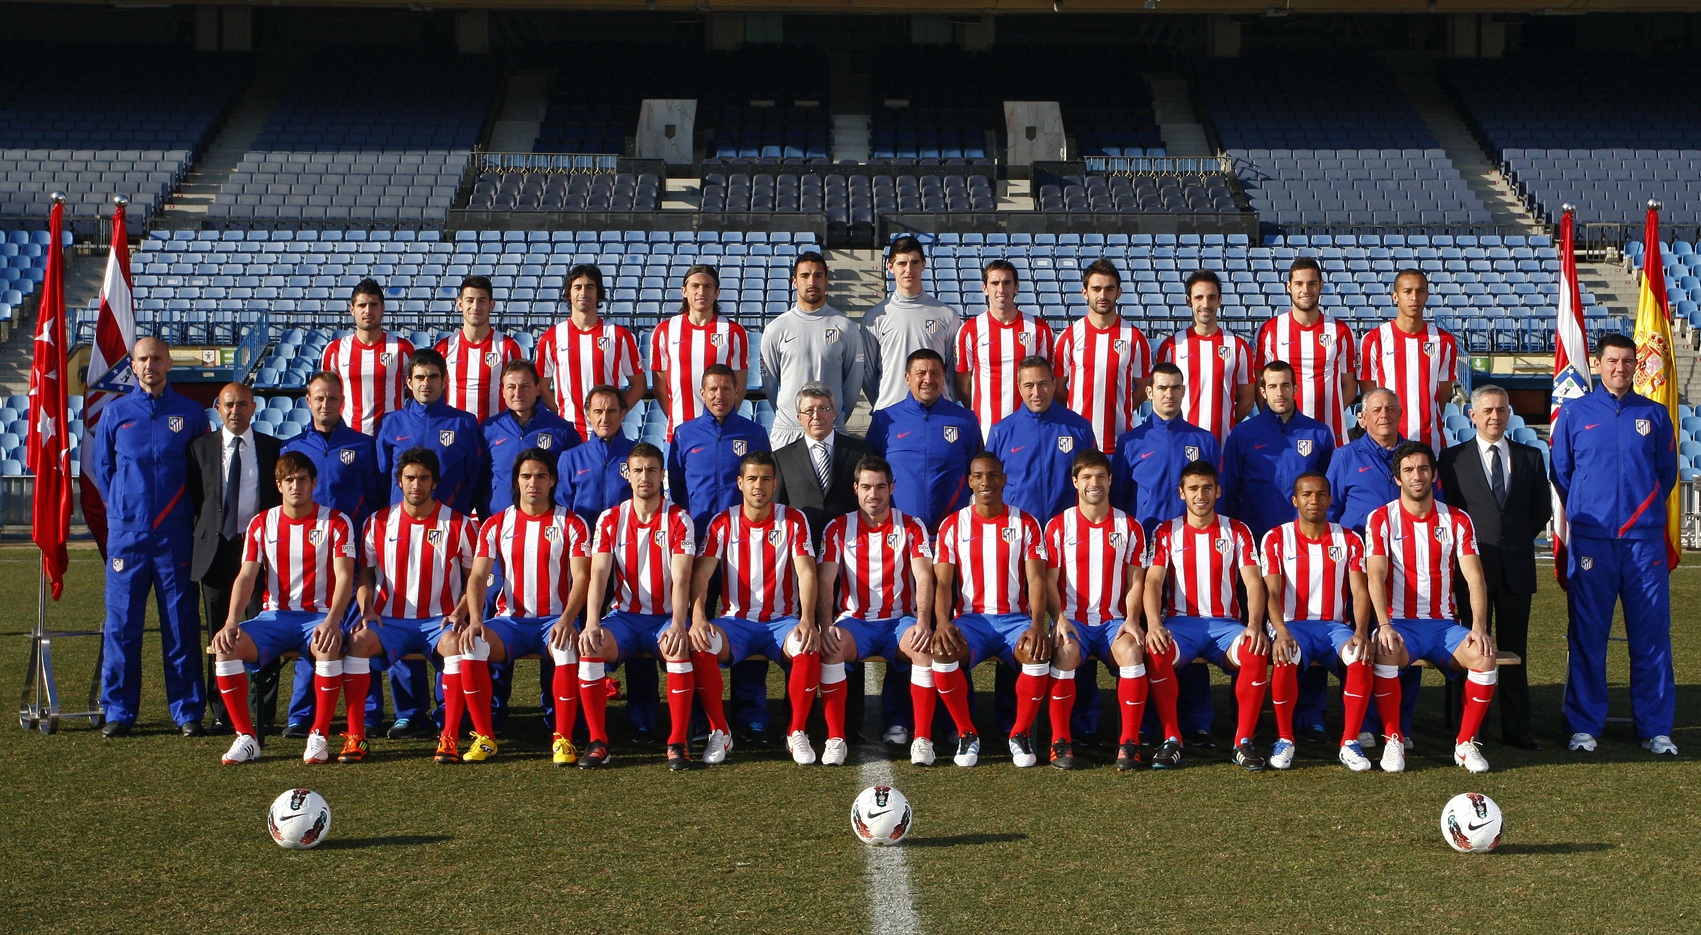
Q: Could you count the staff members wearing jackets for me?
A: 15